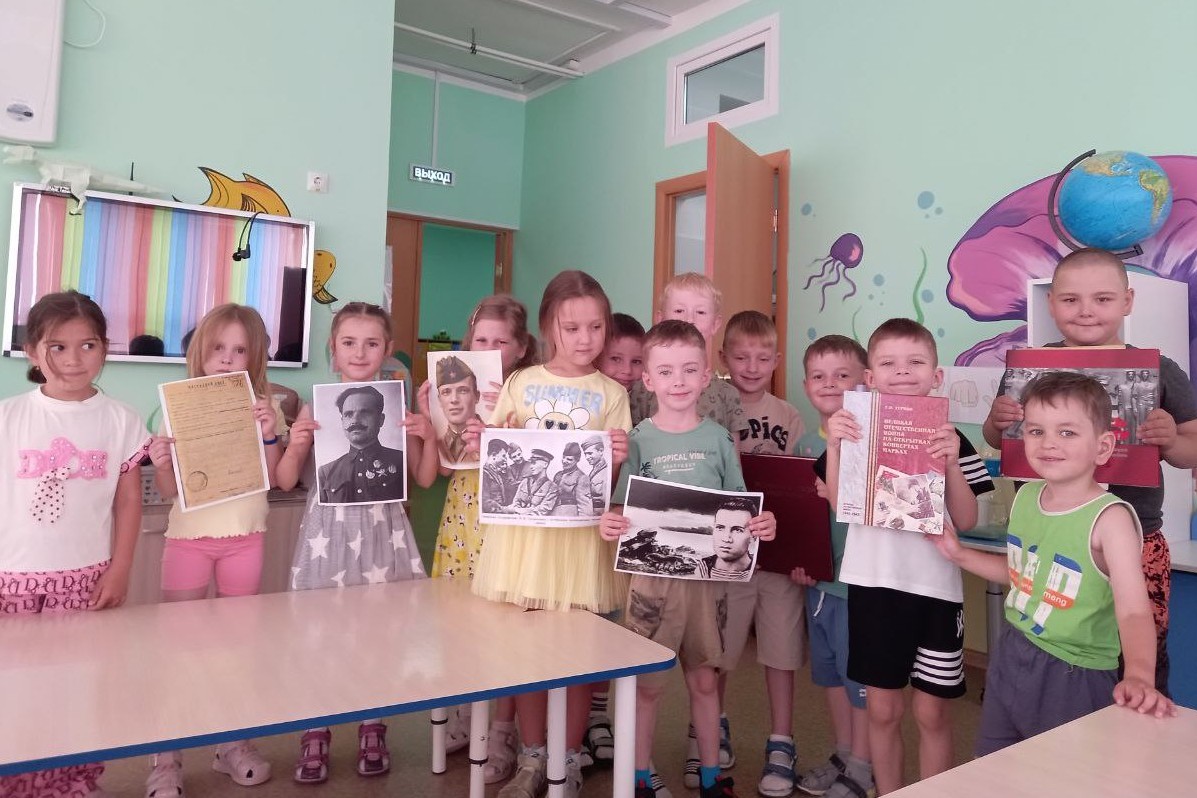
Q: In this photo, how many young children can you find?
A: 13